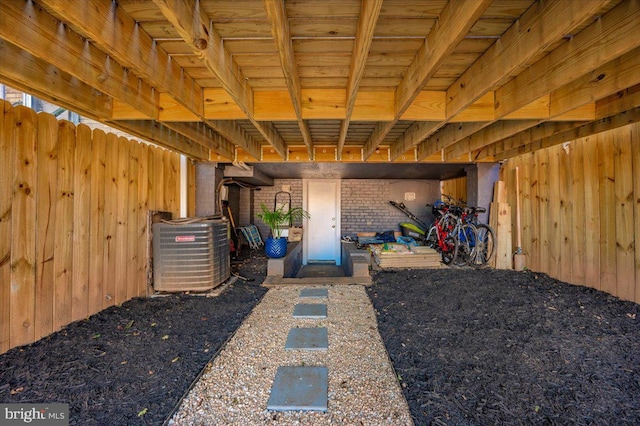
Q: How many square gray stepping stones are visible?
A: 4